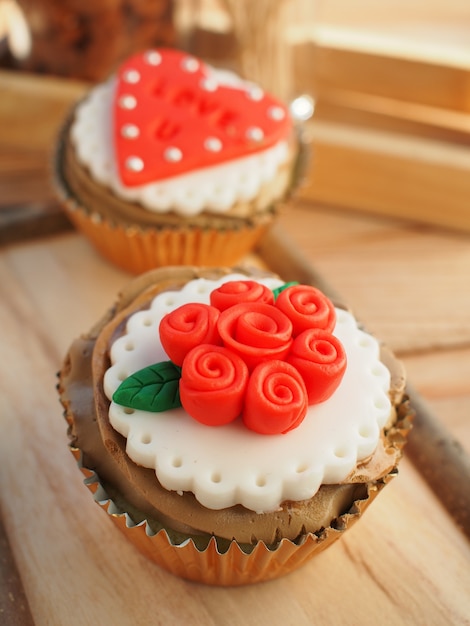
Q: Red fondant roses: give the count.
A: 7